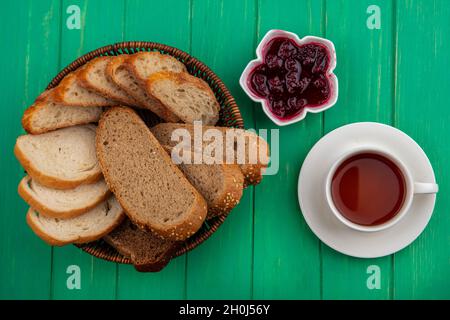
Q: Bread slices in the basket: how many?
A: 13